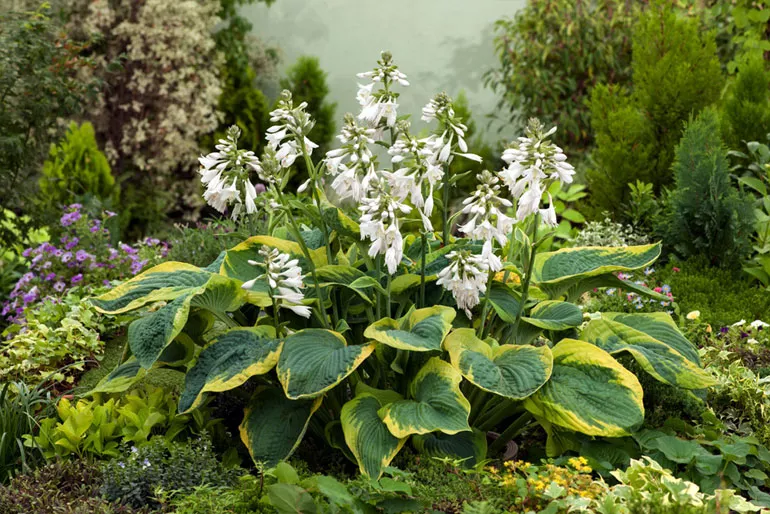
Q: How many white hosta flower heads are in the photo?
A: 11